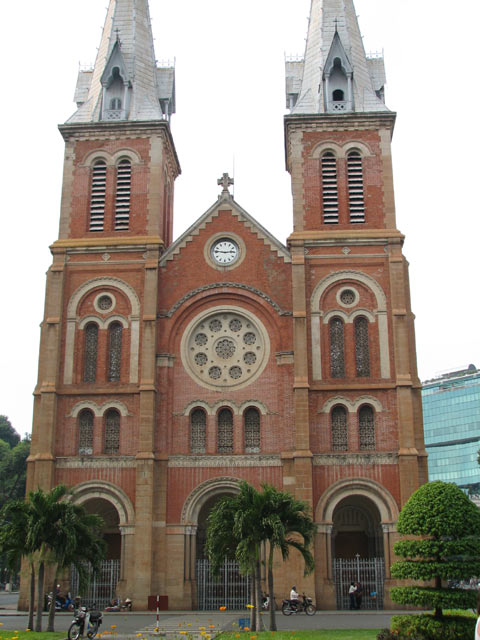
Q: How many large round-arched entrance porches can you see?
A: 3